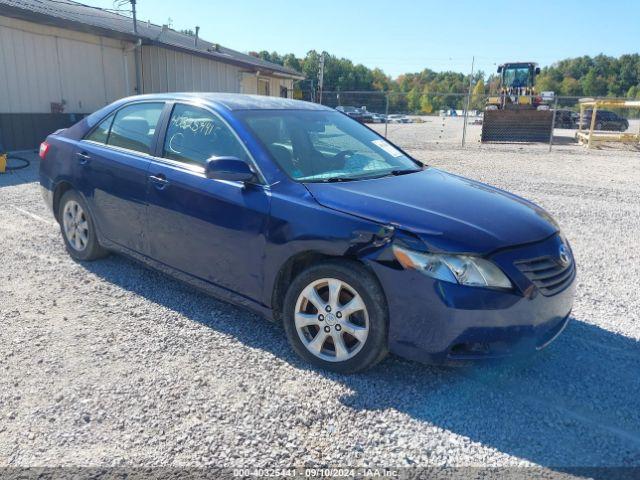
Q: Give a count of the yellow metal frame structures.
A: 1